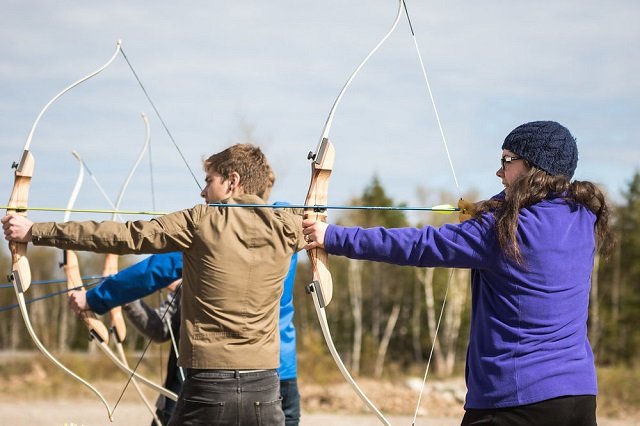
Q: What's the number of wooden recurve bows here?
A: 4